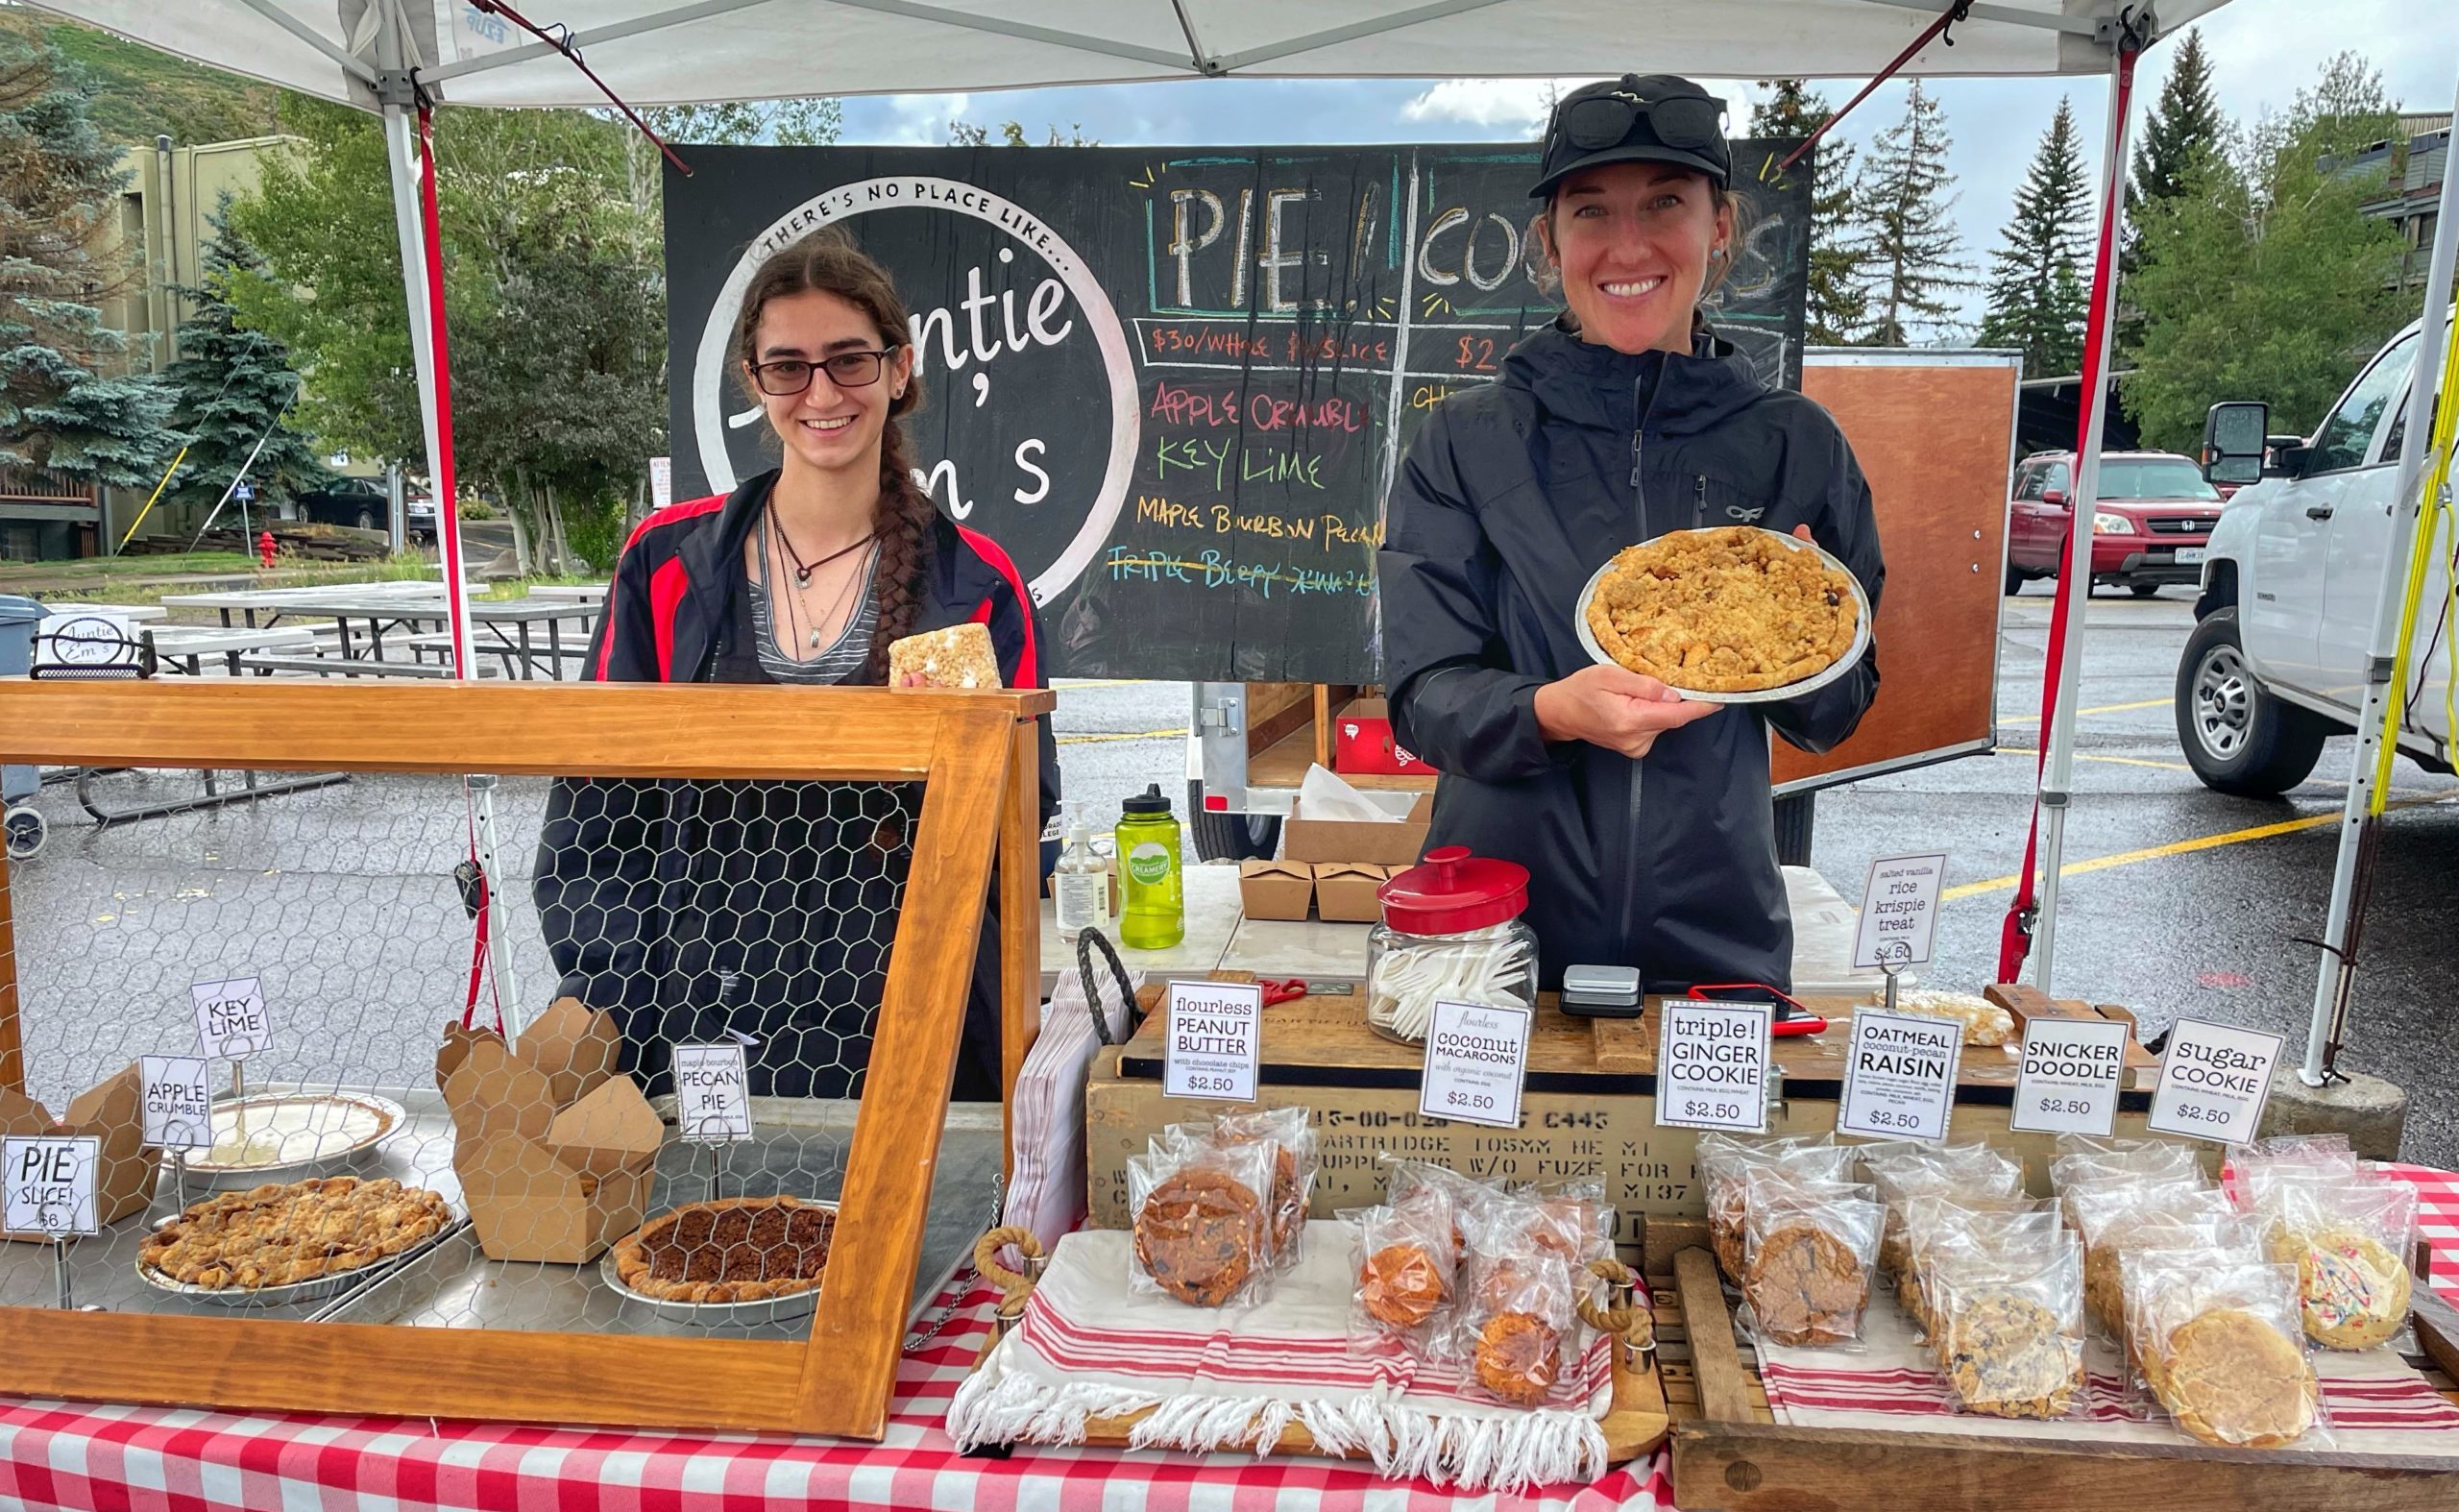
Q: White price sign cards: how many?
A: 11